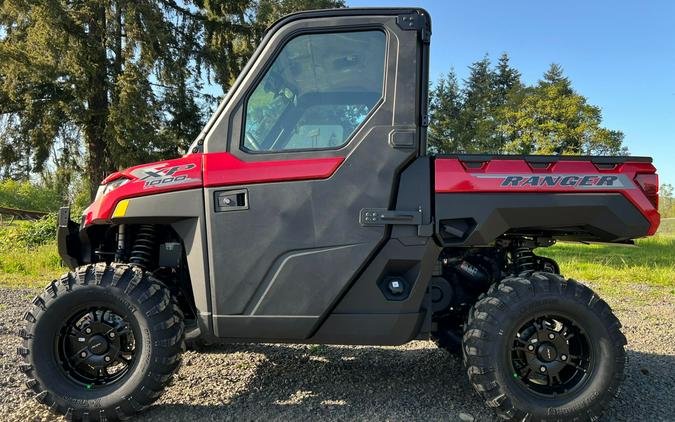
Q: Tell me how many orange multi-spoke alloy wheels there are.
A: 0